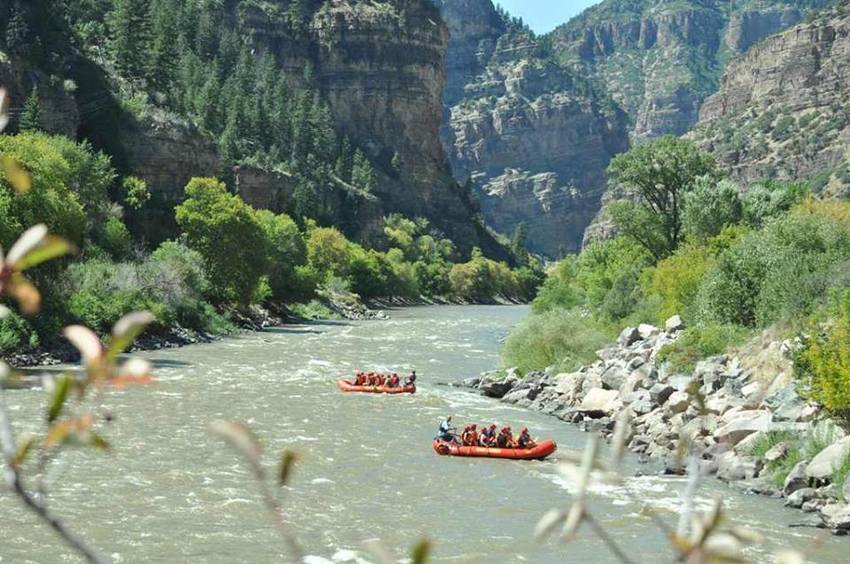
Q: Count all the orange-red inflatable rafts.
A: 2